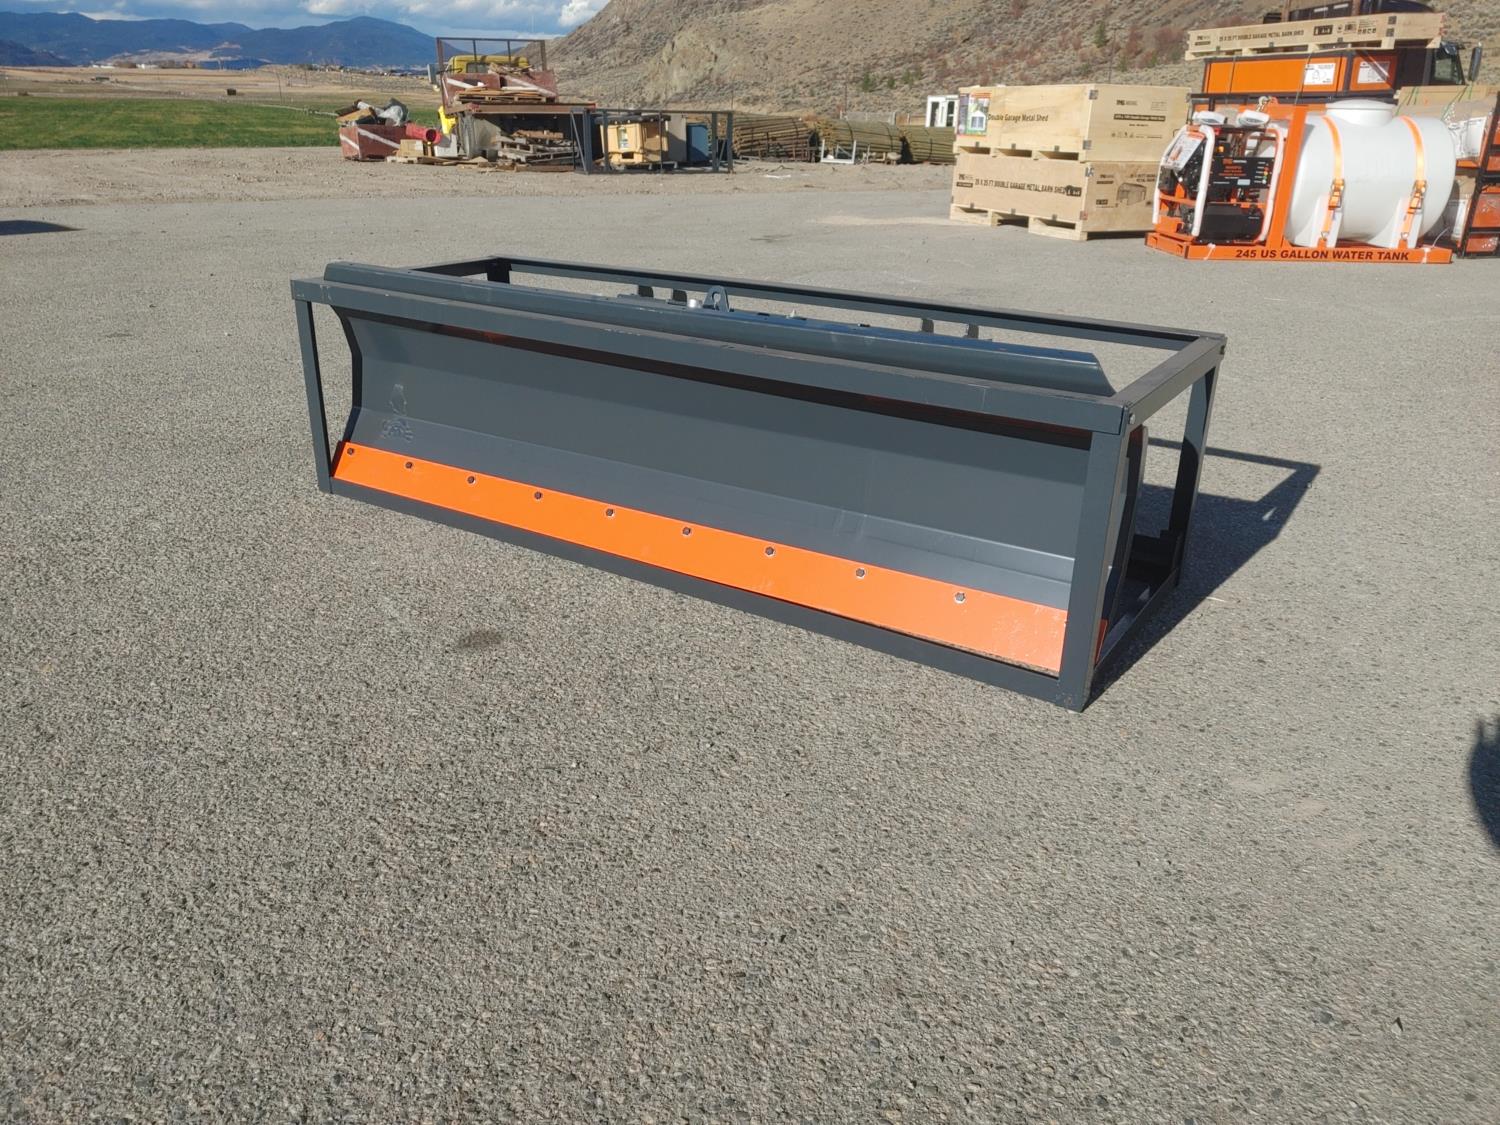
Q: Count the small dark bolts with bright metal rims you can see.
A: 9